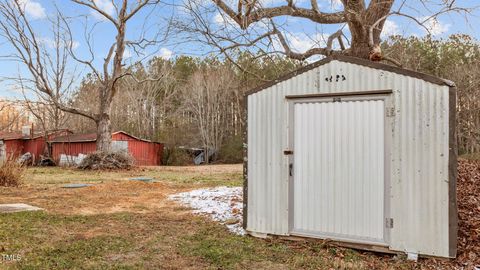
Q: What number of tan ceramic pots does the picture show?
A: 0